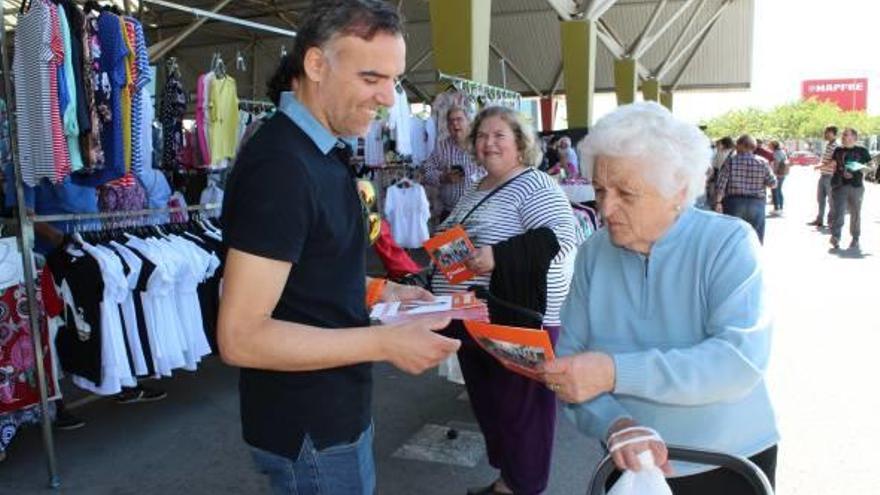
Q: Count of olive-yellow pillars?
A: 5